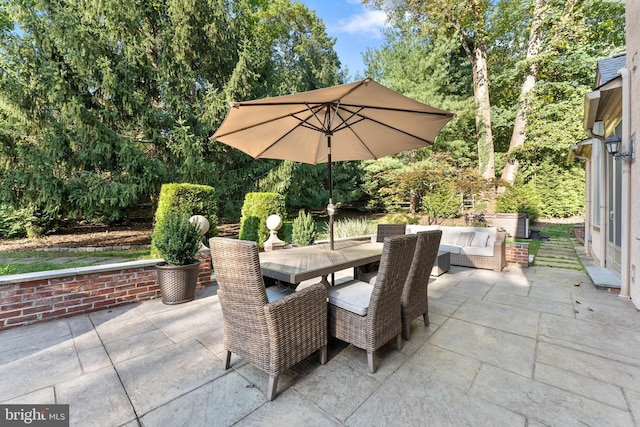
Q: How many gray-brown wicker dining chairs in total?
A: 4